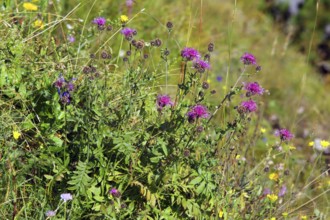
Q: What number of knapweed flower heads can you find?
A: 11